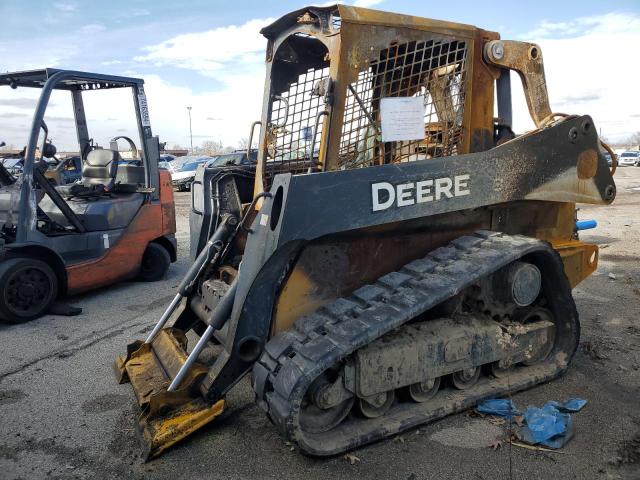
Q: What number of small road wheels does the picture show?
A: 4